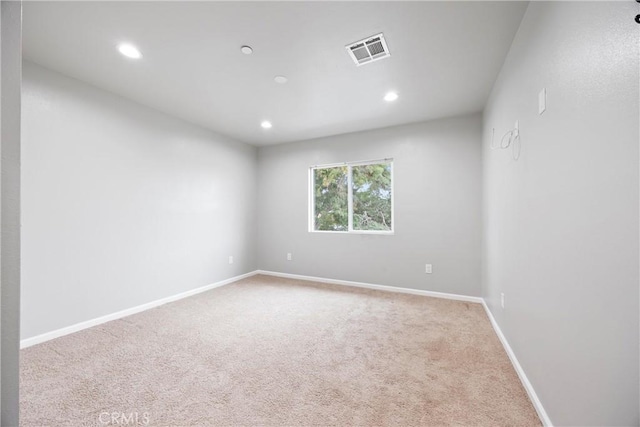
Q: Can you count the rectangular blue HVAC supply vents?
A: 0